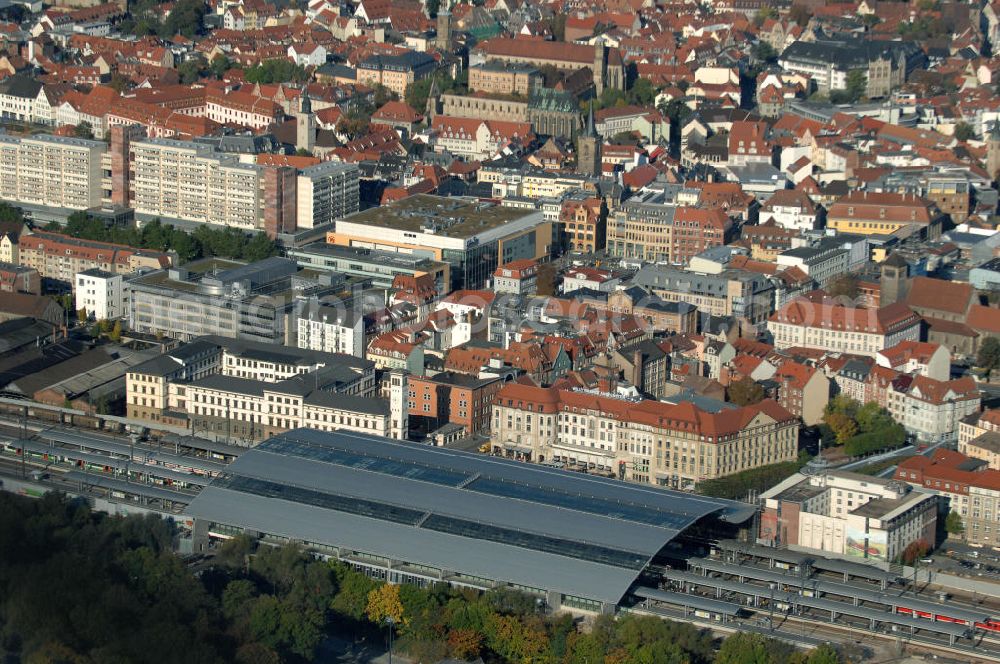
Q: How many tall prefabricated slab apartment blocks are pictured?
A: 3